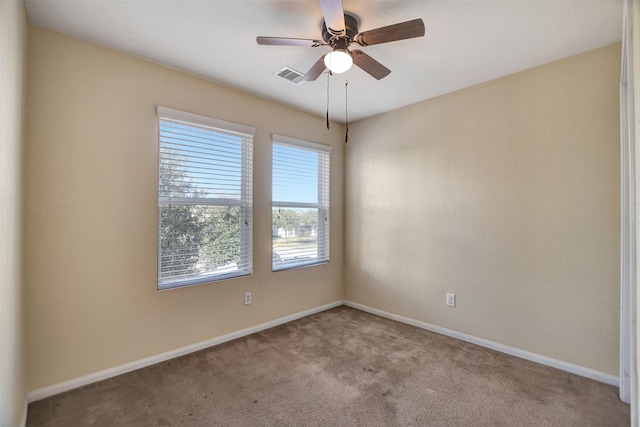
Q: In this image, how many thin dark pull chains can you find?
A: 2